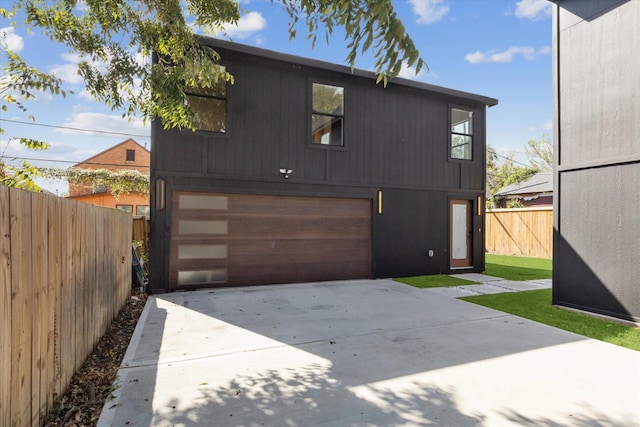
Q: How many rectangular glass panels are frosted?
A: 5